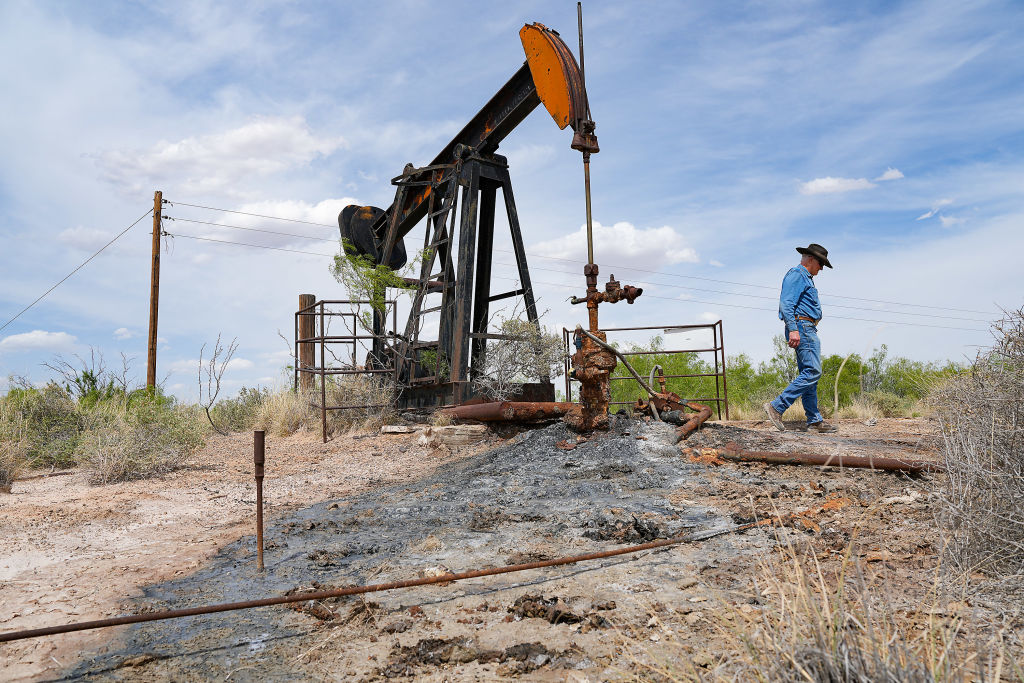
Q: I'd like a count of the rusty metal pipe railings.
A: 2